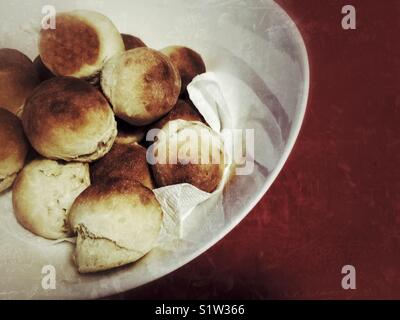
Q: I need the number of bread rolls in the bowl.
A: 14